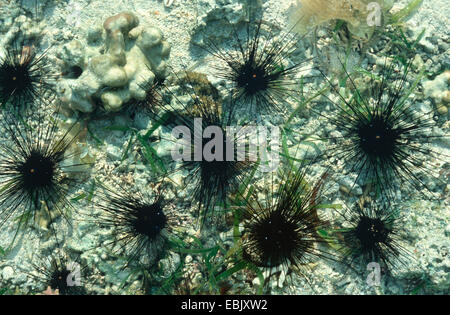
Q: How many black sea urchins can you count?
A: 9